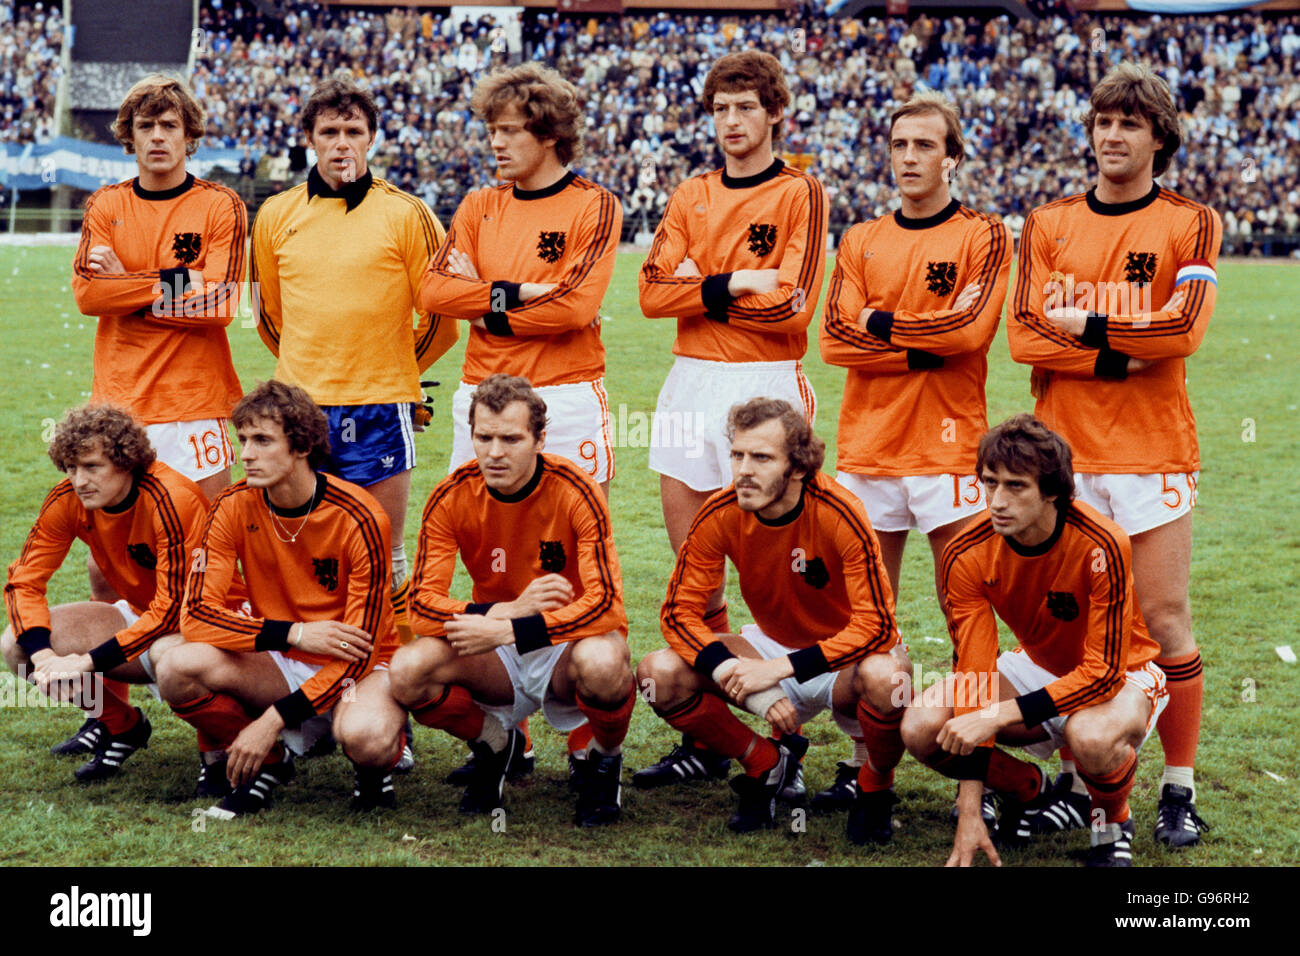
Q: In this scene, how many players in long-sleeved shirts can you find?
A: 11